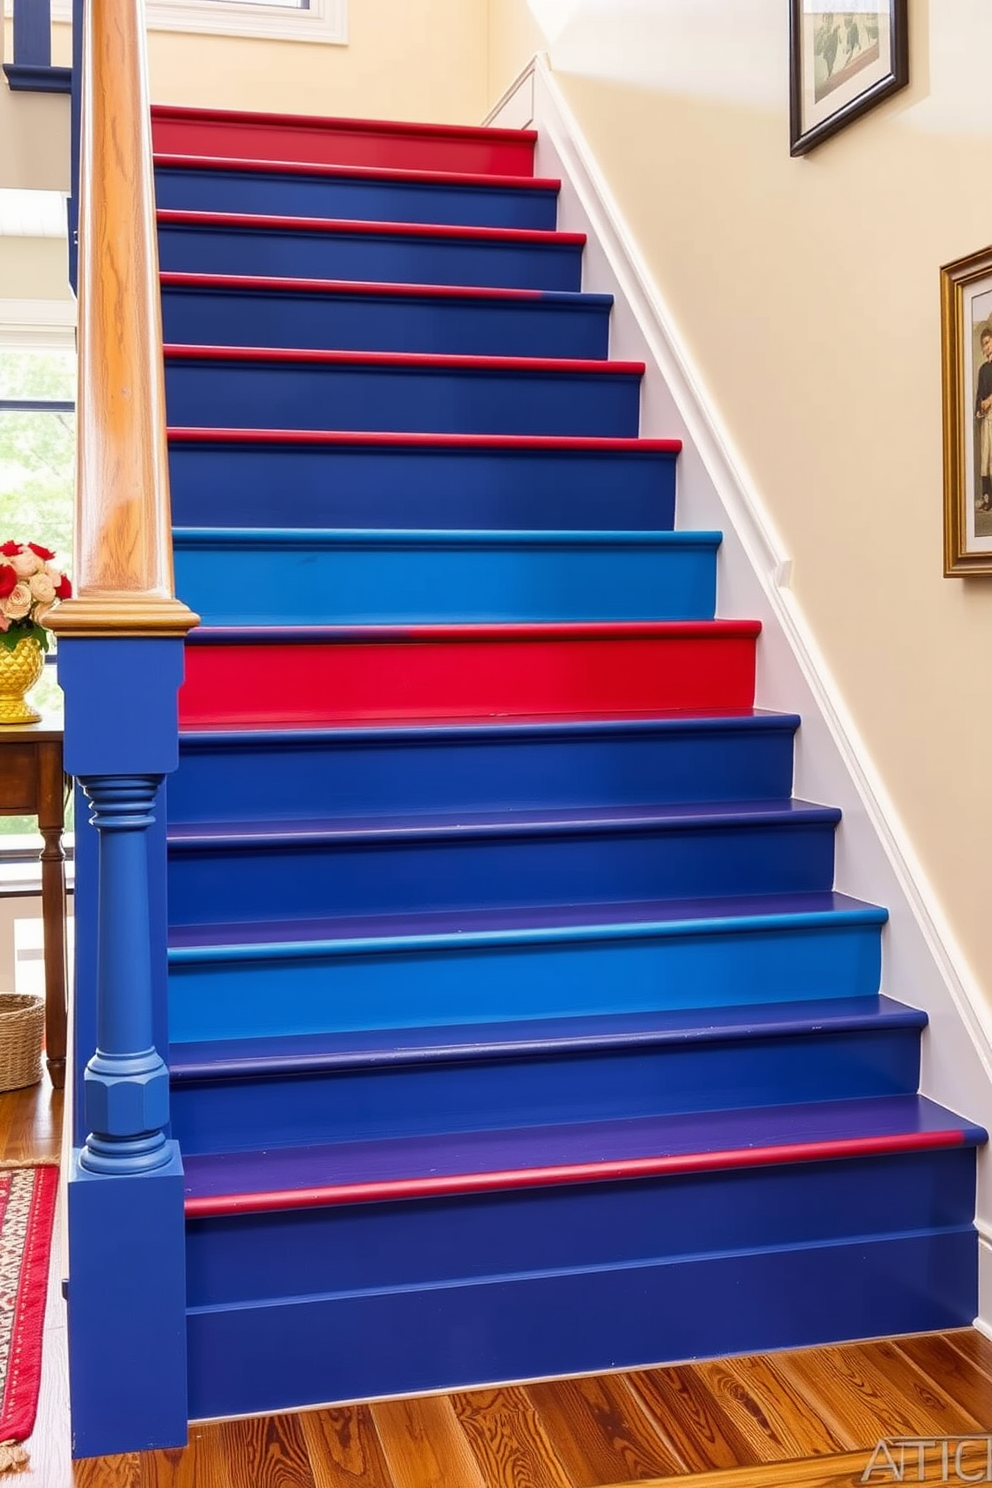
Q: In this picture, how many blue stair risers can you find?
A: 11